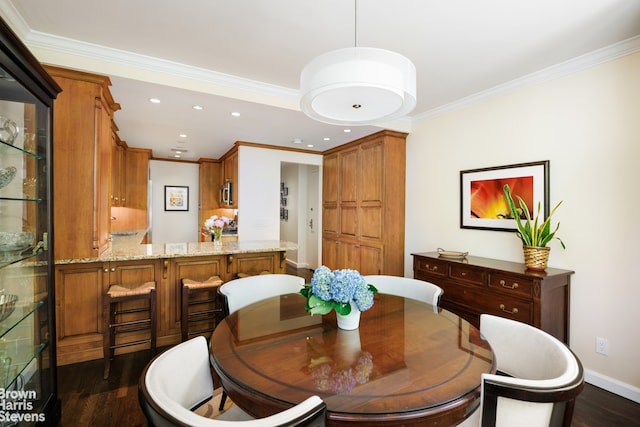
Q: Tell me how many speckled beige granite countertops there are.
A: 1